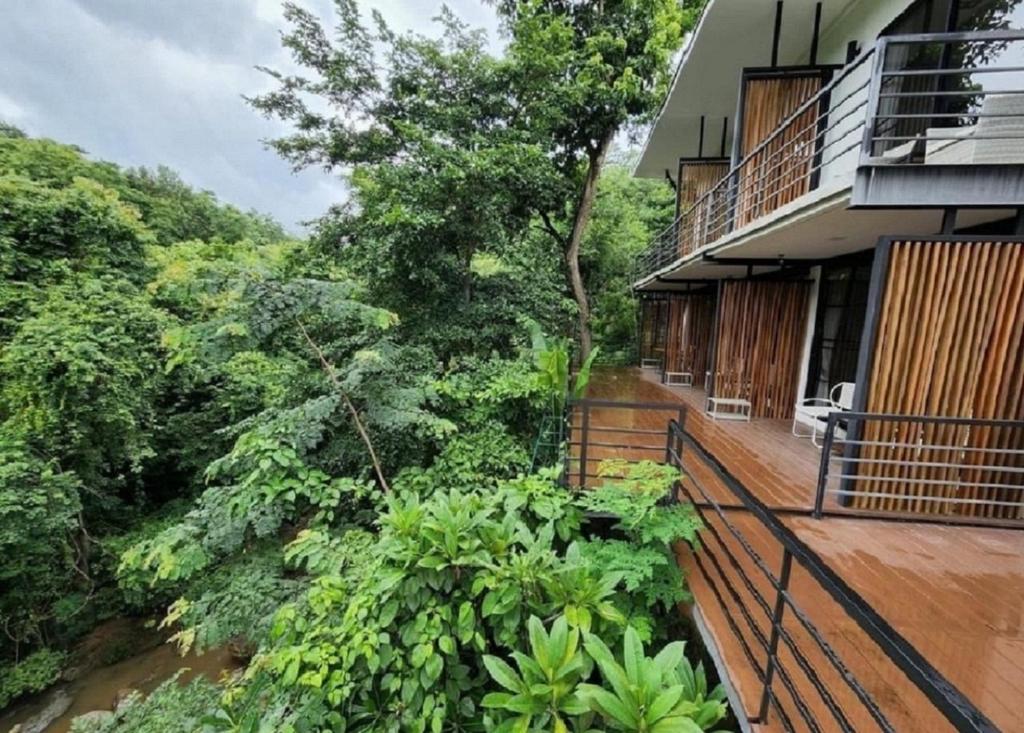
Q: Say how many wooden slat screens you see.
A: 6